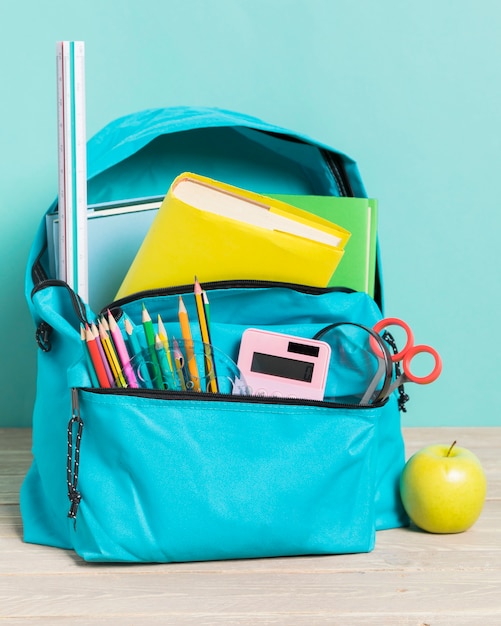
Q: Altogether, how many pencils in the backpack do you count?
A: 14